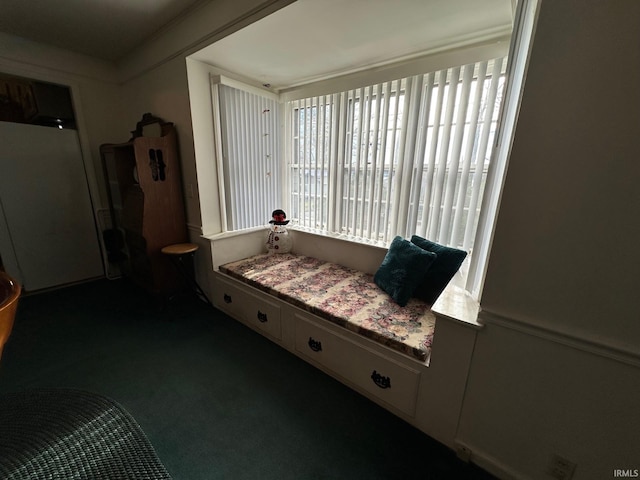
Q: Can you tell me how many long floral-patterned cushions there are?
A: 1